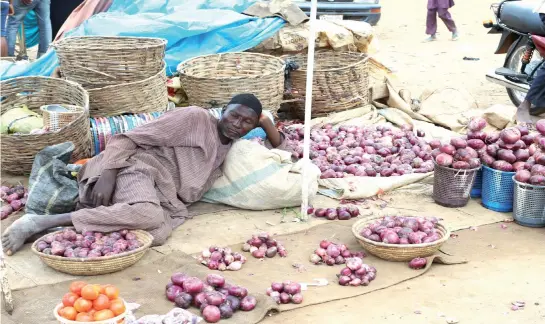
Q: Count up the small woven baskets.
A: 2